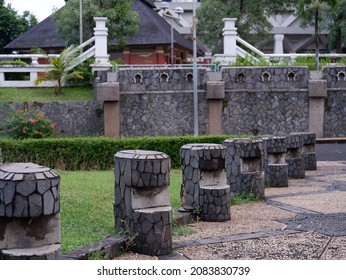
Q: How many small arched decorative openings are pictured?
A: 7